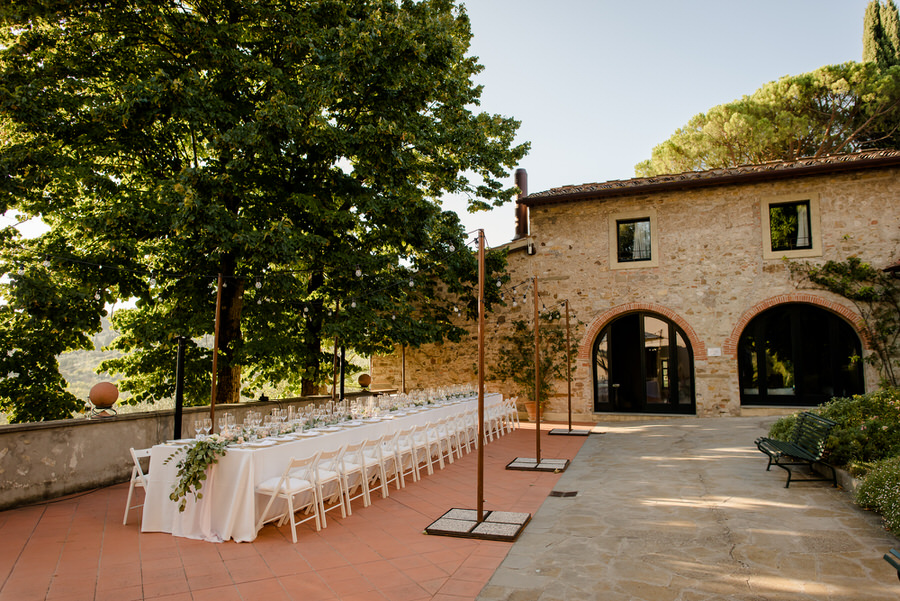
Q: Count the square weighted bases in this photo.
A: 3